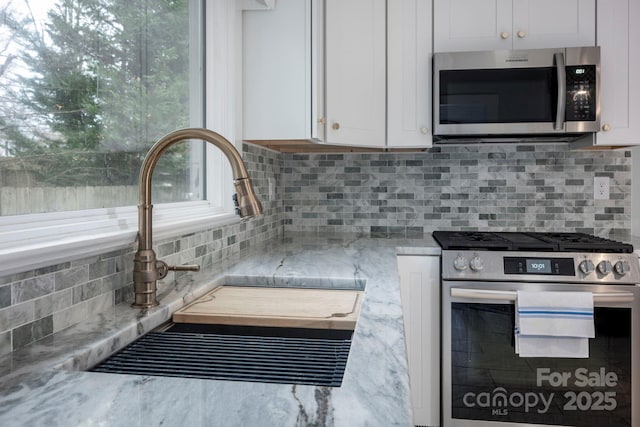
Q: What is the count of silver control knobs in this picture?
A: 5